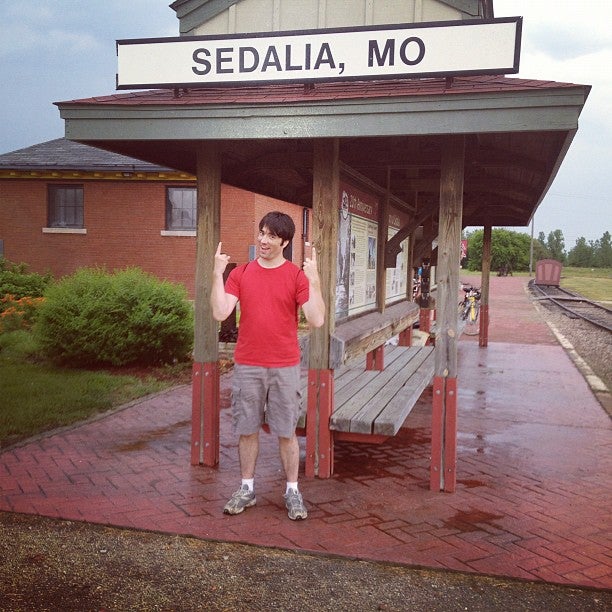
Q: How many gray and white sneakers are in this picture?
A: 2